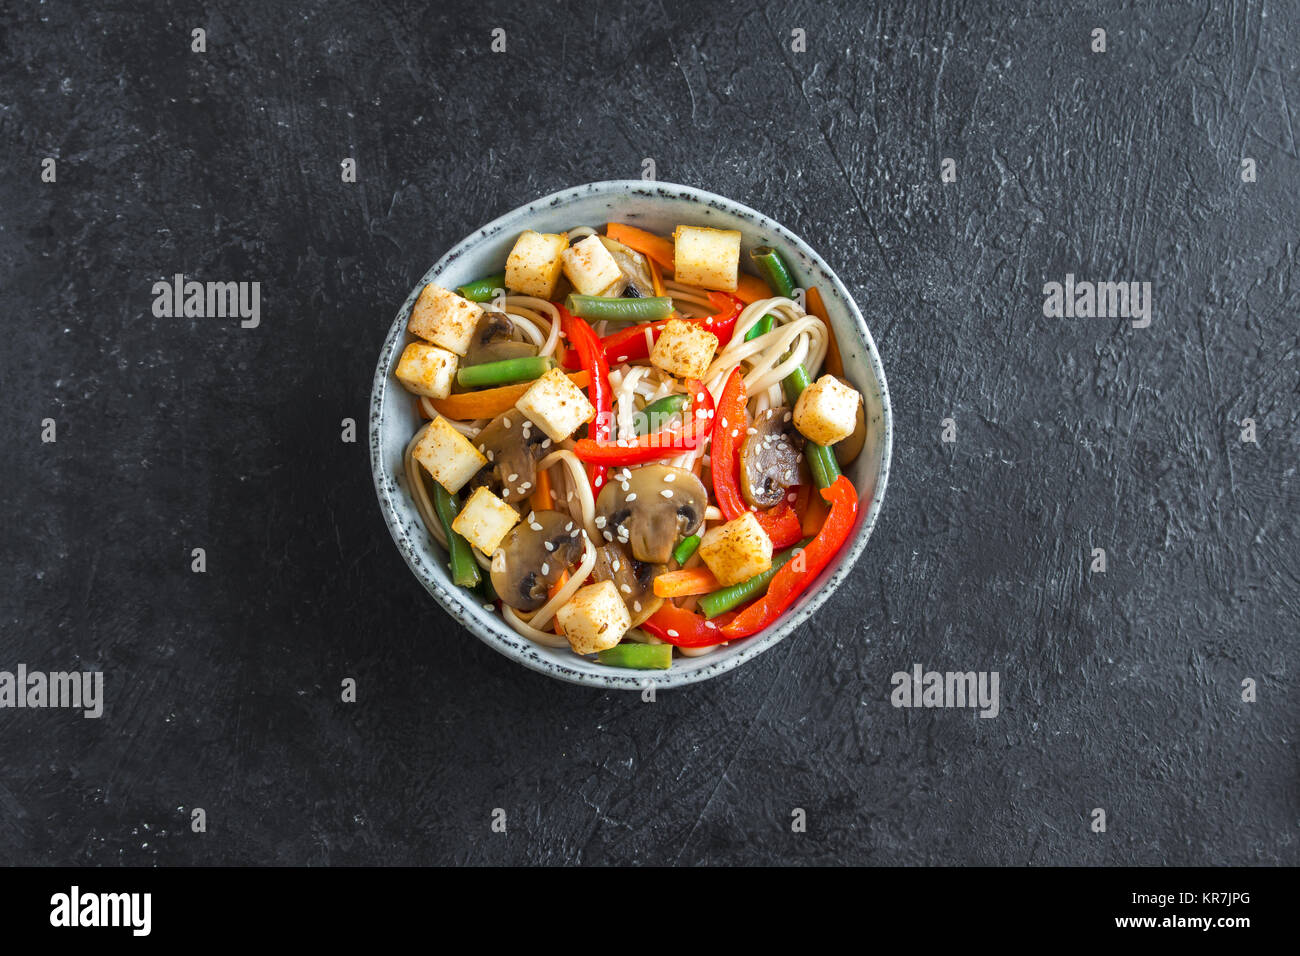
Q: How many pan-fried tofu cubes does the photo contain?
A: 12